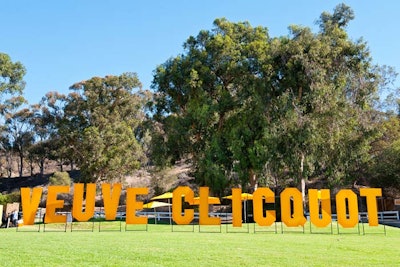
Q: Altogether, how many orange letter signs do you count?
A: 13